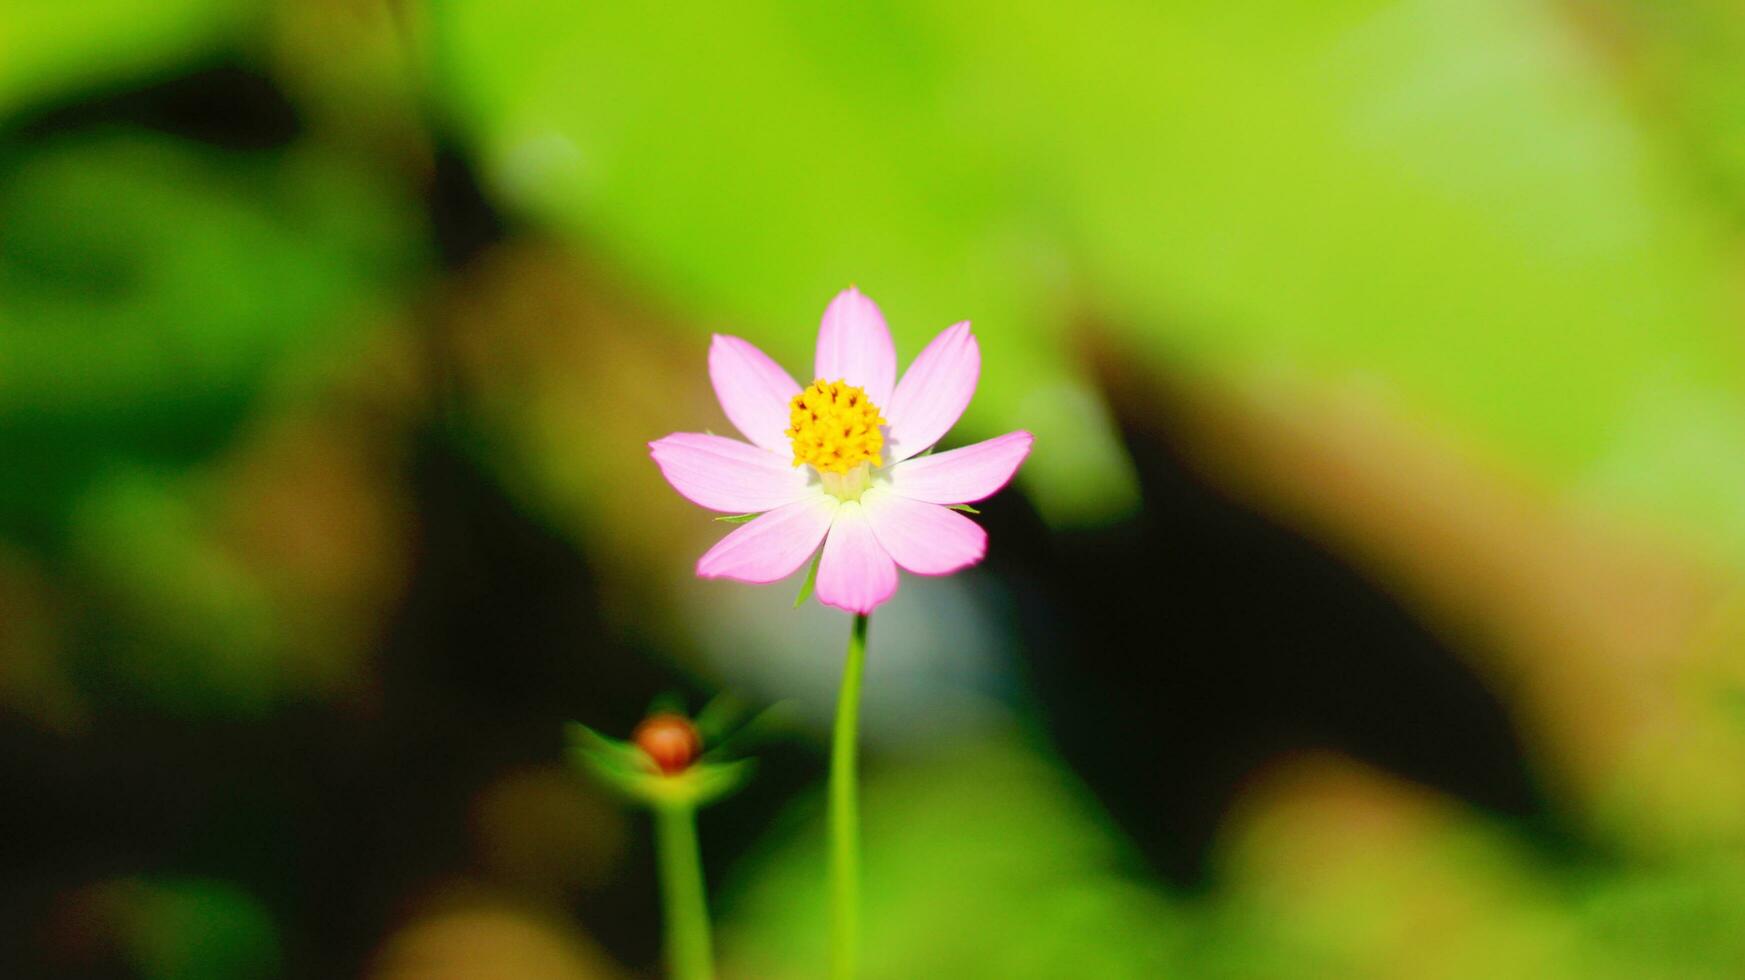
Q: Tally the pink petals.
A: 8